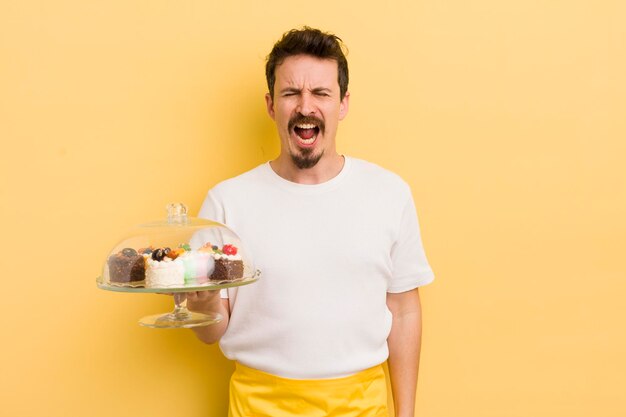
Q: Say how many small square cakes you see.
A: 2